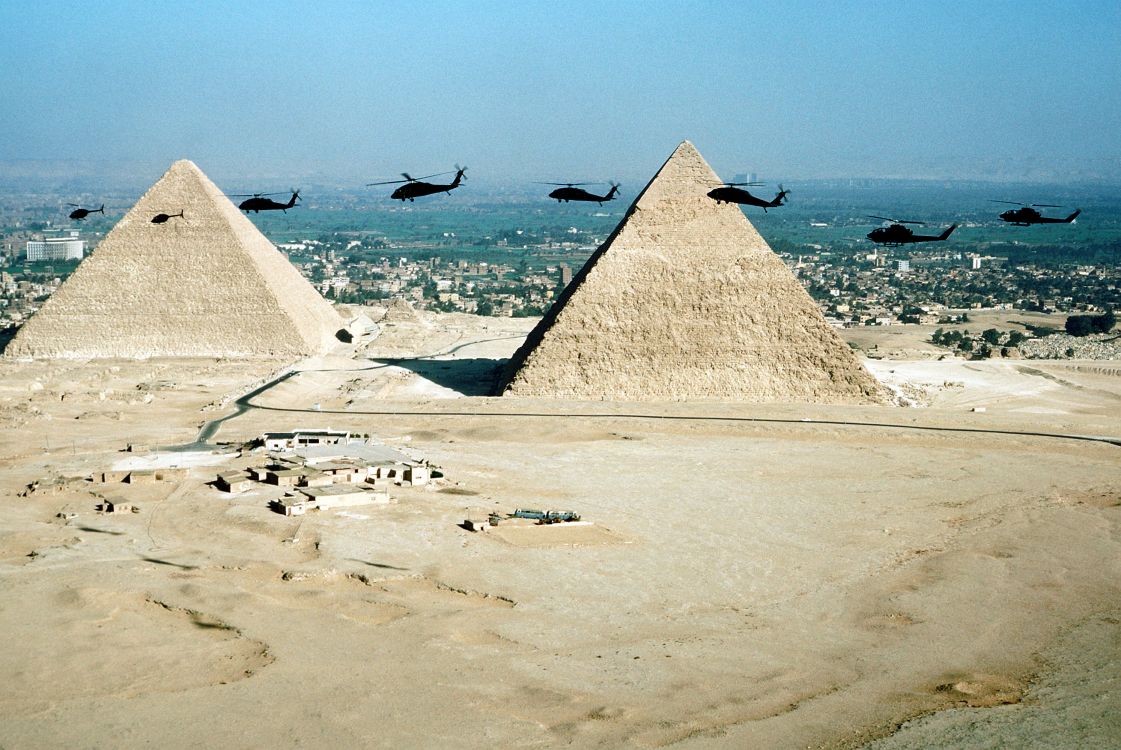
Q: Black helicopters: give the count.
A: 8